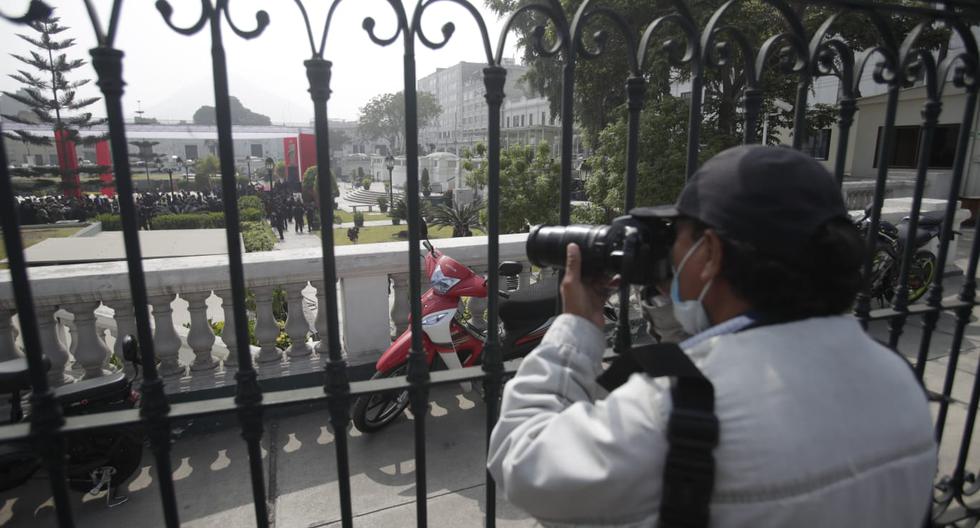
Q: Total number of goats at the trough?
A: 0